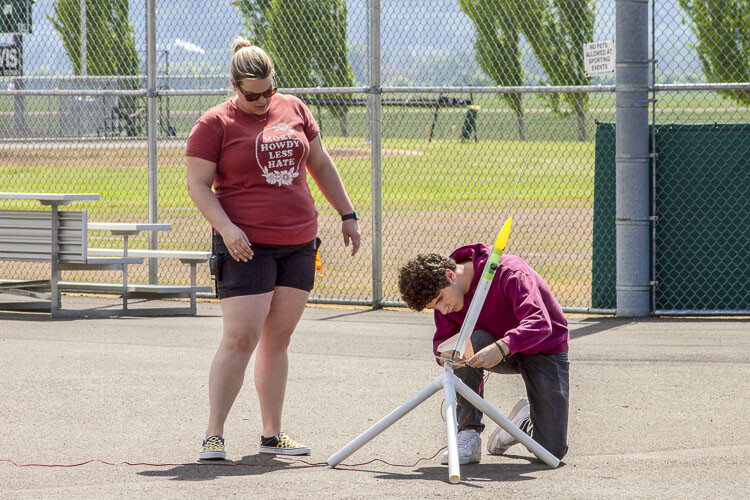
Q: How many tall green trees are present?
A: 5